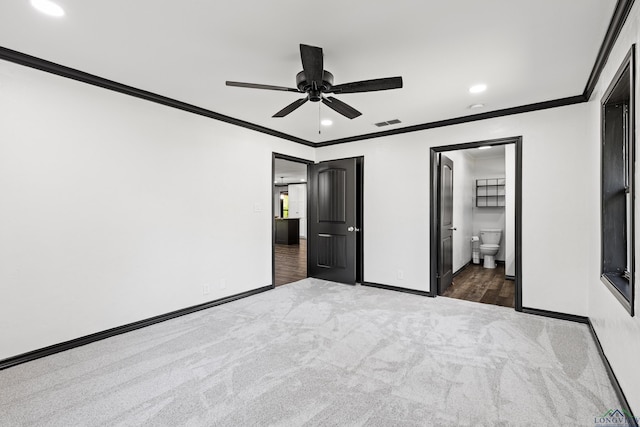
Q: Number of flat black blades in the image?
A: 5